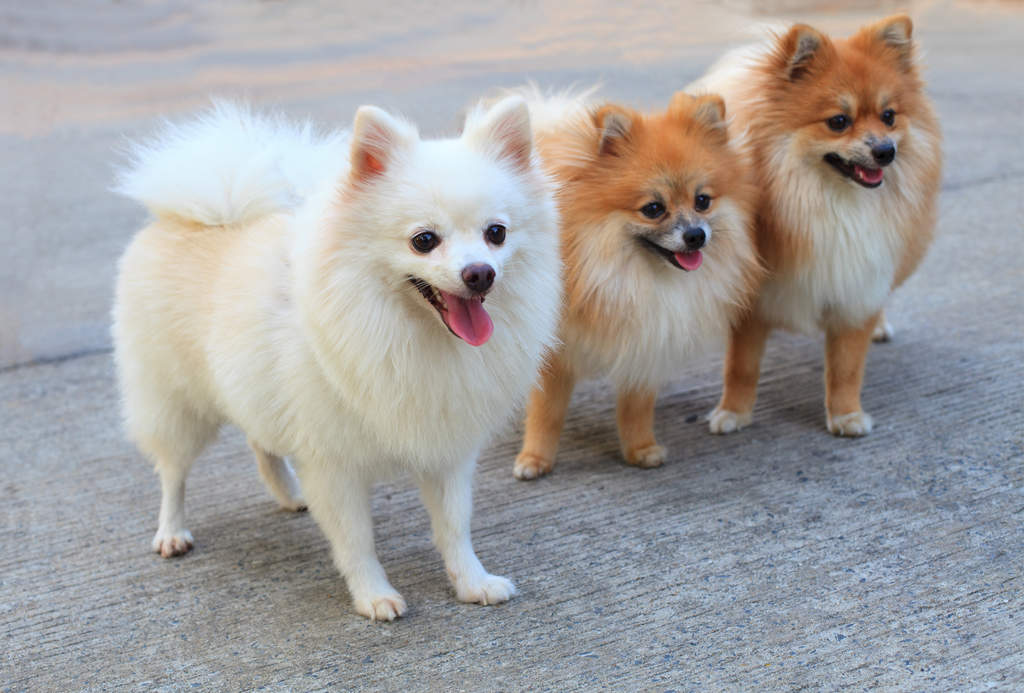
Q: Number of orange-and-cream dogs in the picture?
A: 2